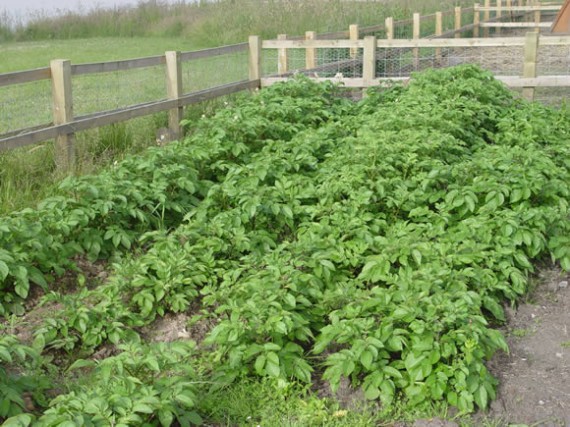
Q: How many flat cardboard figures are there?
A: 0